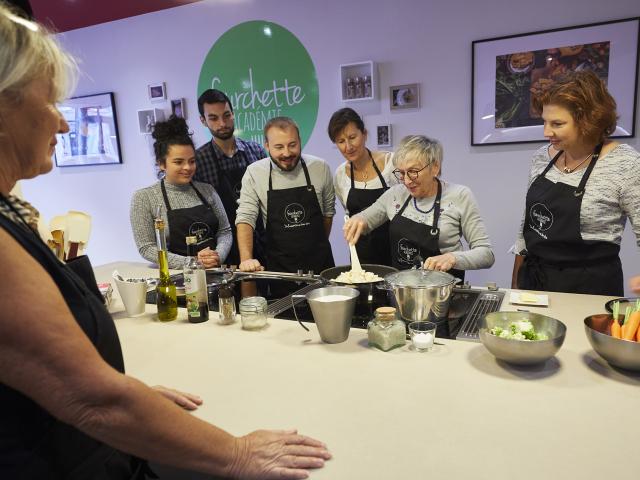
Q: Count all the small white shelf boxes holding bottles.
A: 1